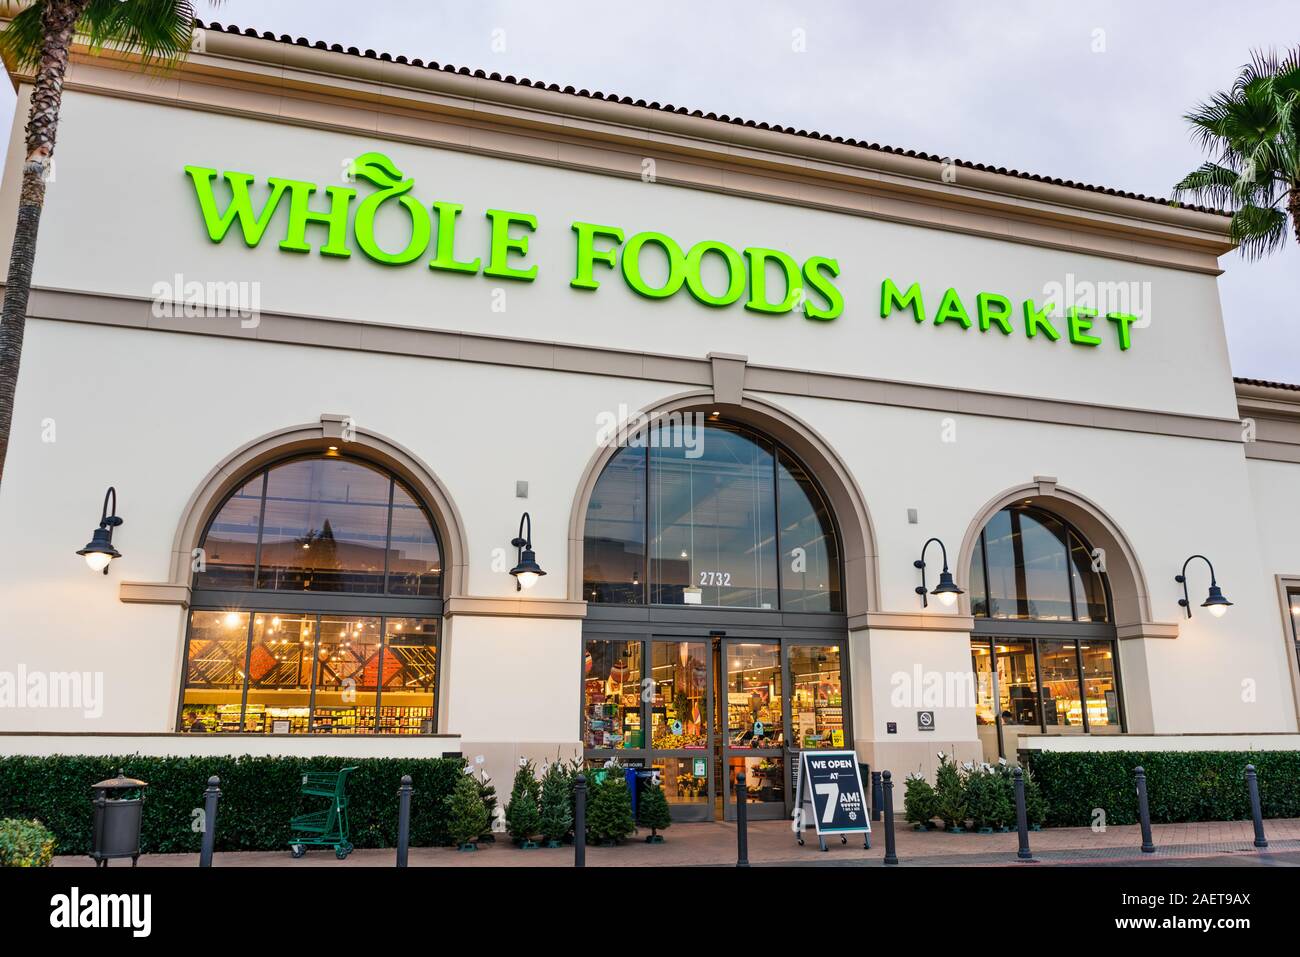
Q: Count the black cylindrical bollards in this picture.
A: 8